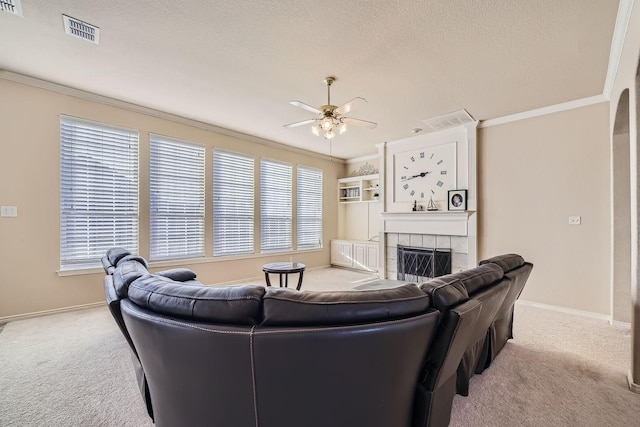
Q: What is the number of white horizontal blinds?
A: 5